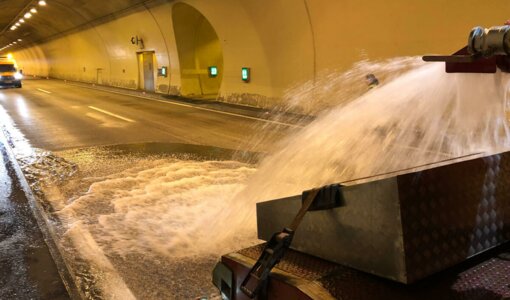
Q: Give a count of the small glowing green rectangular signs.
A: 3